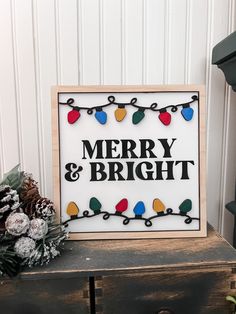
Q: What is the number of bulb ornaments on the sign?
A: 12